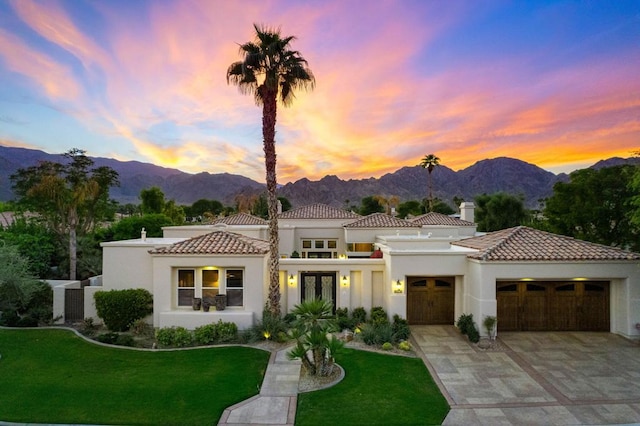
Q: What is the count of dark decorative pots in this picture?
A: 3